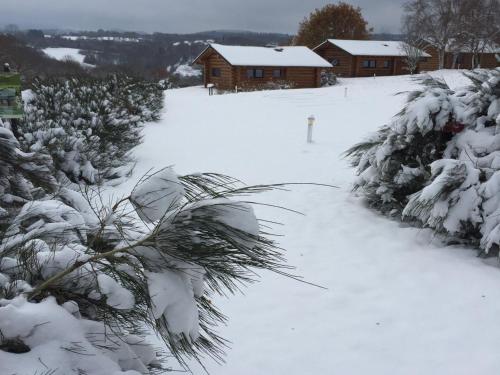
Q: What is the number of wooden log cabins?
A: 3